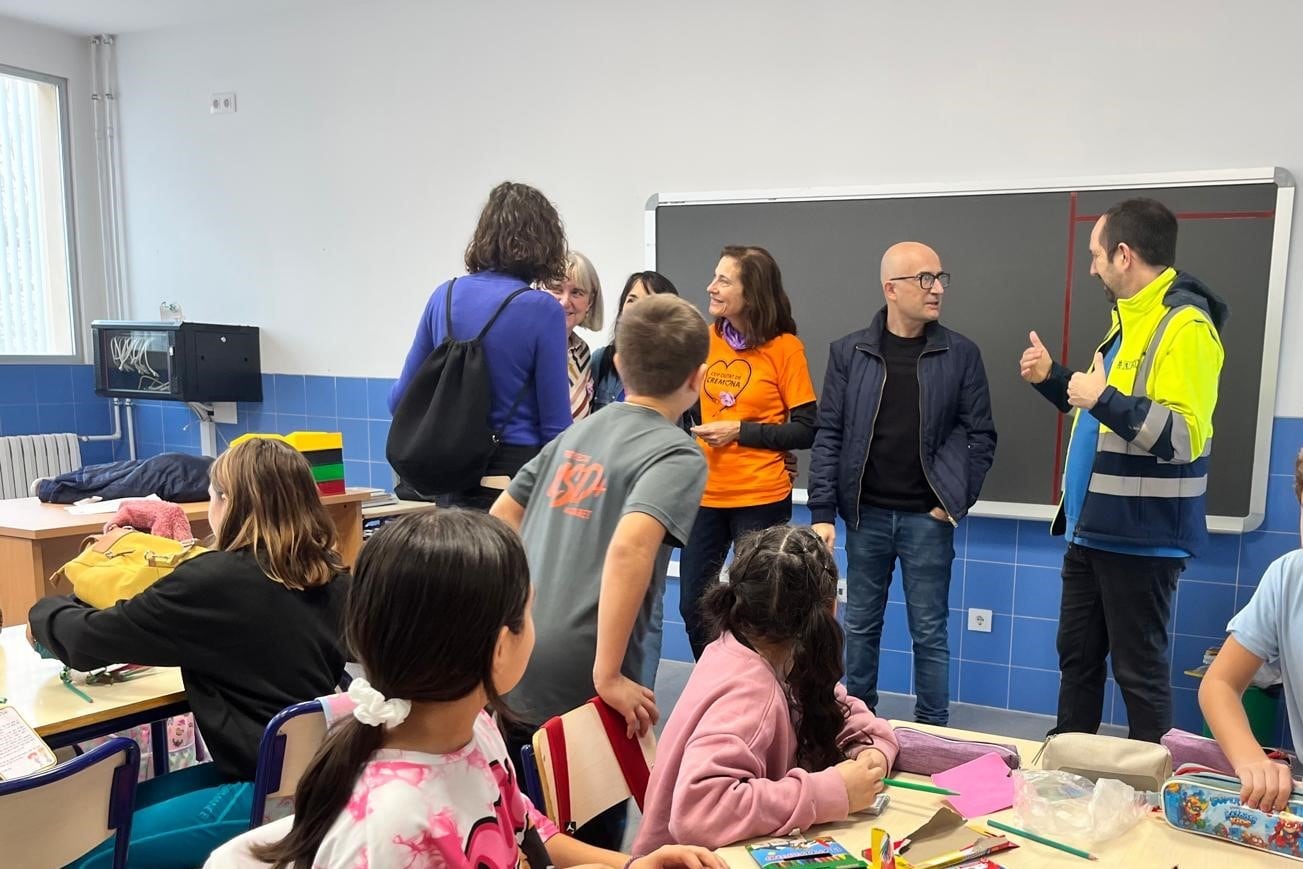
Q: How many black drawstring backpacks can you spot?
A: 1